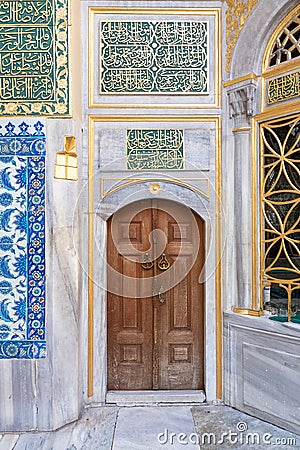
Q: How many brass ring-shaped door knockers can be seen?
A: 2